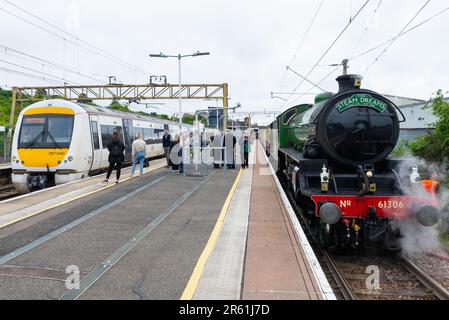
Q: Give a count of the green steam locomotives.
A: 1